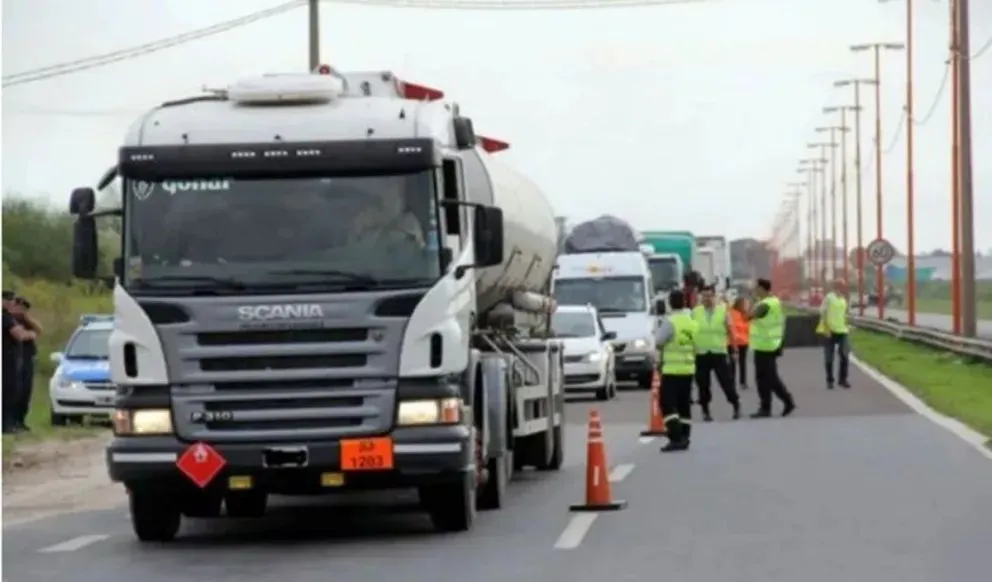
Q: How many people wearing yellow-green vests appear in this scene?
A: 4